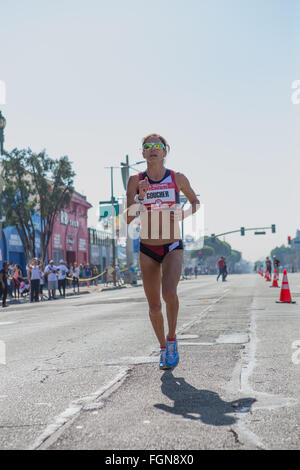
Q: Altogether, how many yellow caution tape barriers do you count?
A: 1